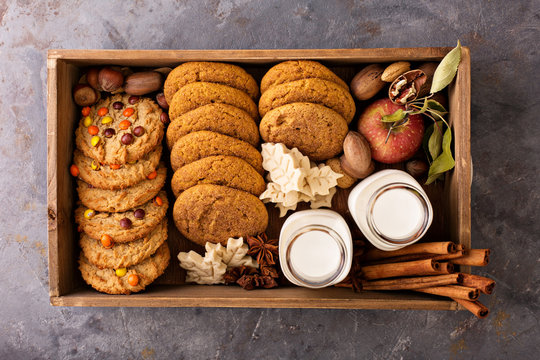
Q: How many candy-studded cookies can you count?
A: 6